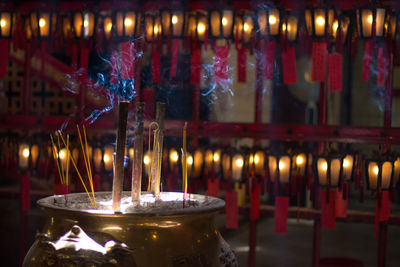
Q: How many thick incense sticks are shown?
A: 3